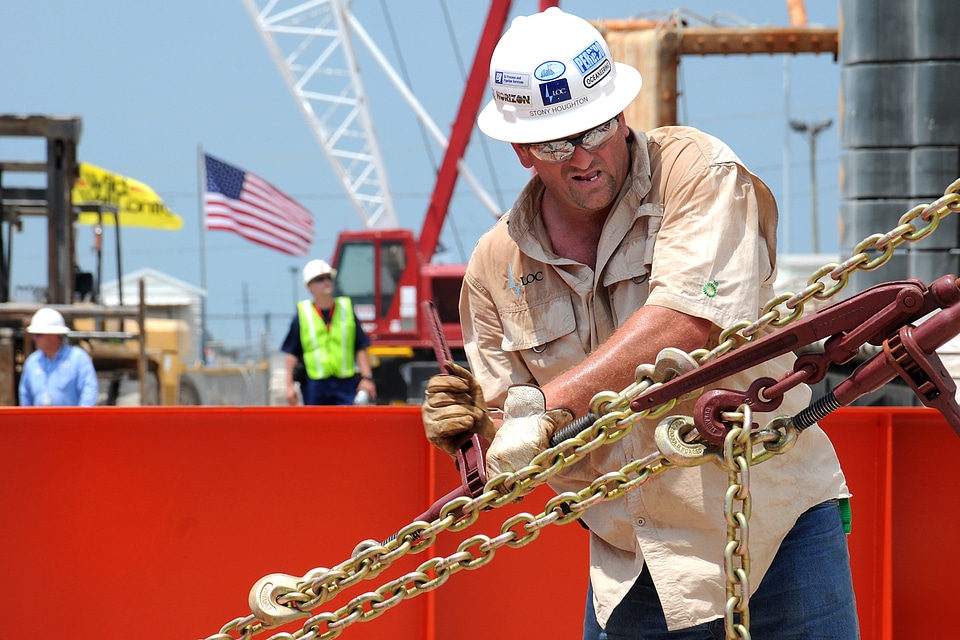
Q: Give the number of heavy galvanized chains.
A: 3